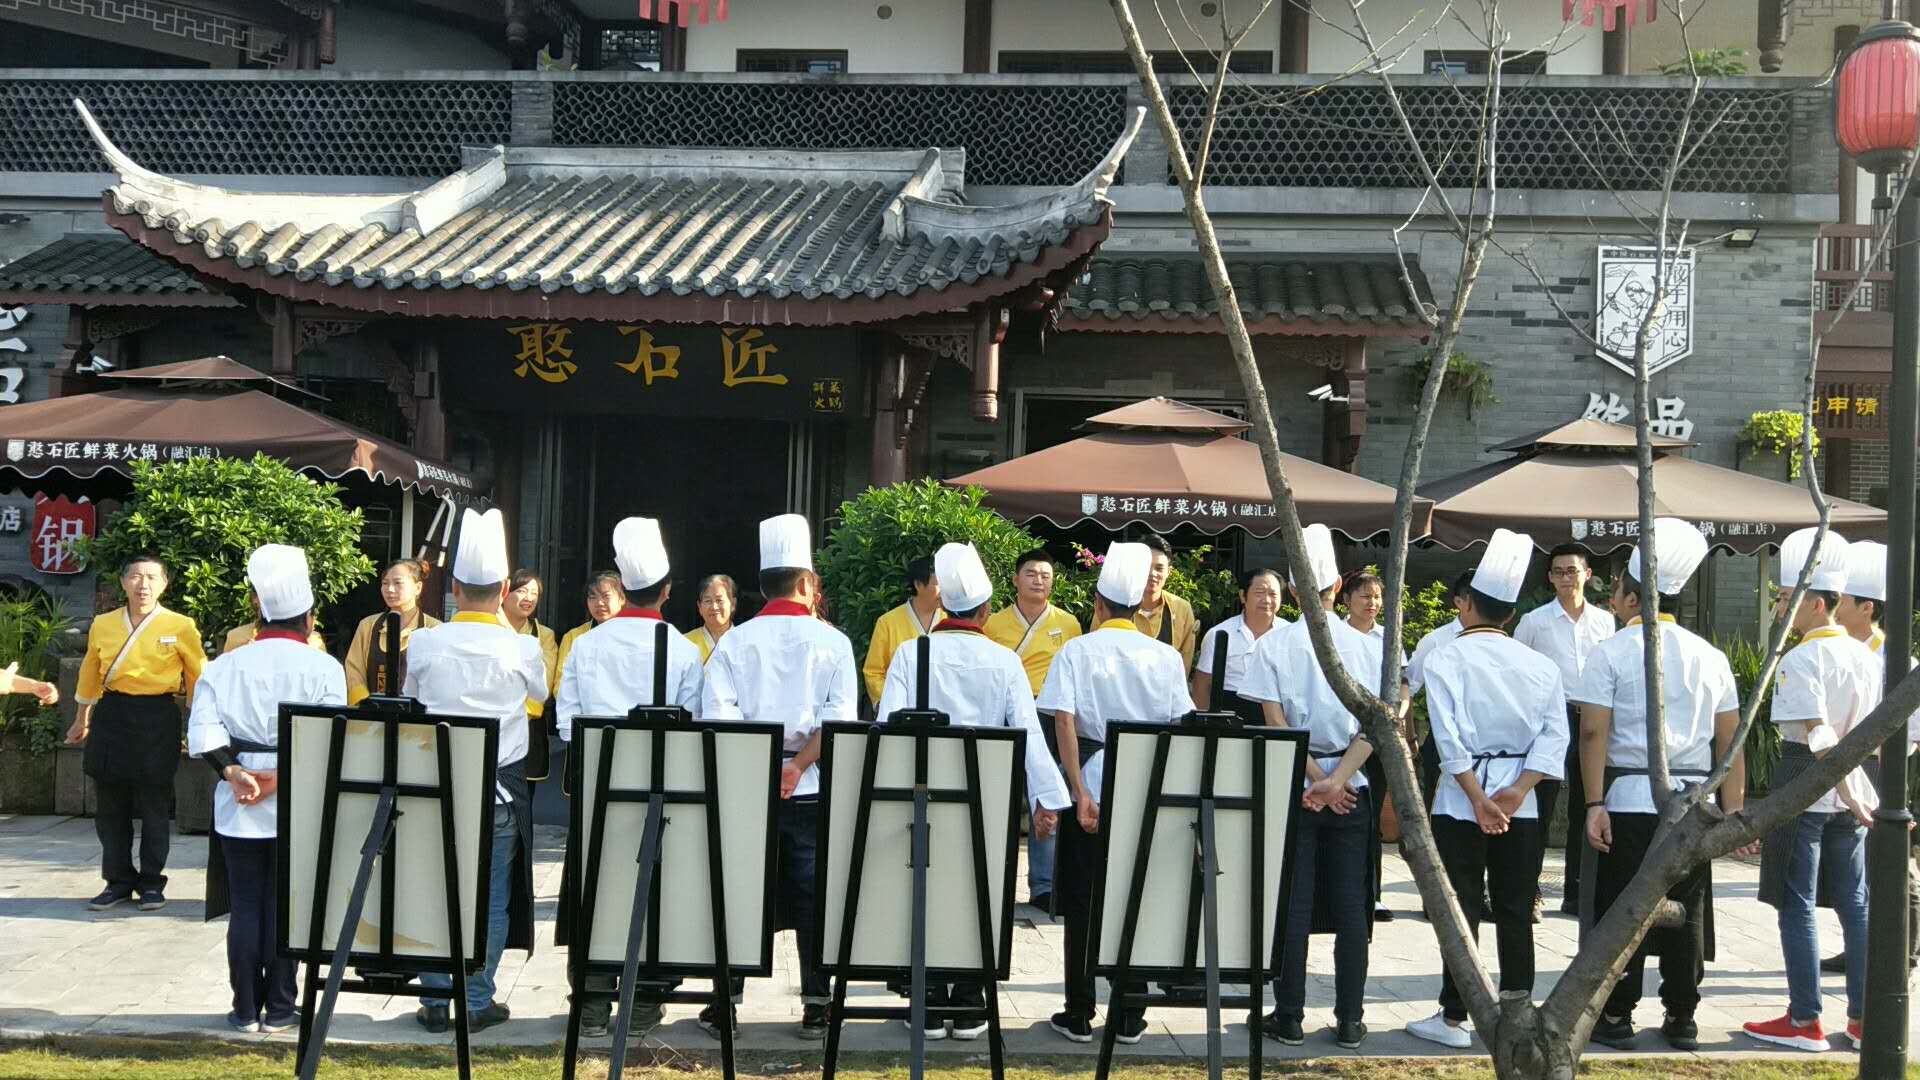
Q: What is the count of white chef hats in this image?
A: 11